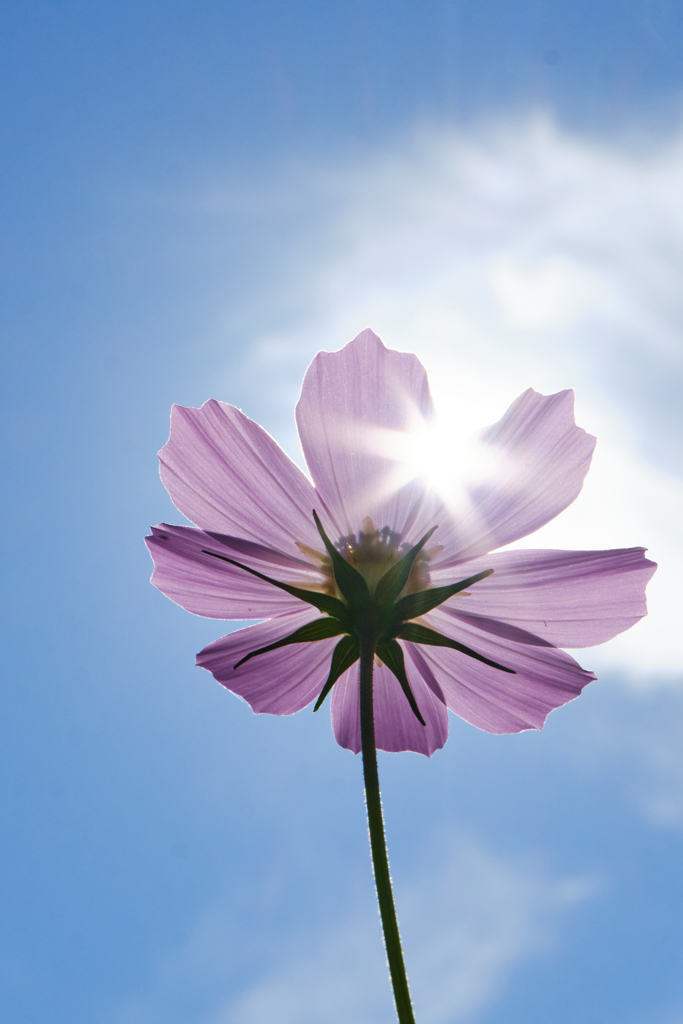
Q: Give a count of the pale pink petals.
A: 8